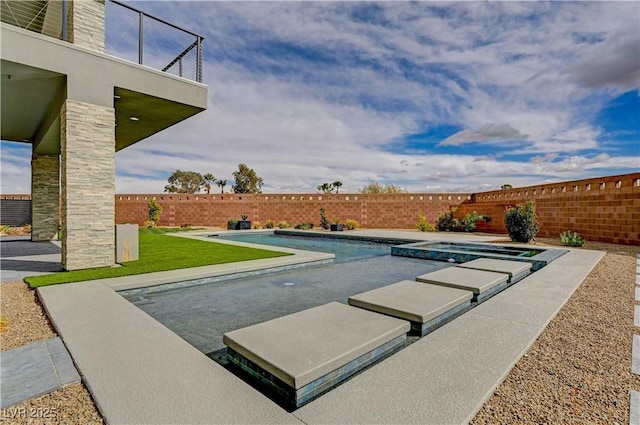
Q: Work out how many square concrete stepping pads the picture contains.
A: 4